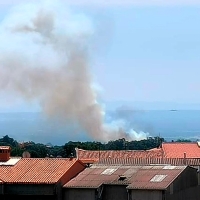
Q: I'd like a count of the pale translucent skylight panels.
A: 3